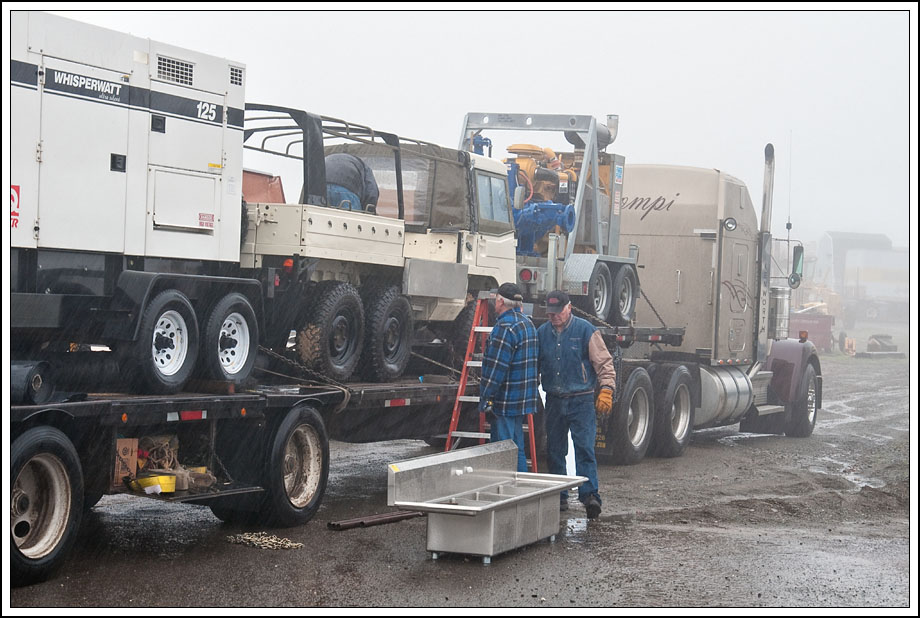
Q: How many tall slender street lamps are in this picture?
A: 0